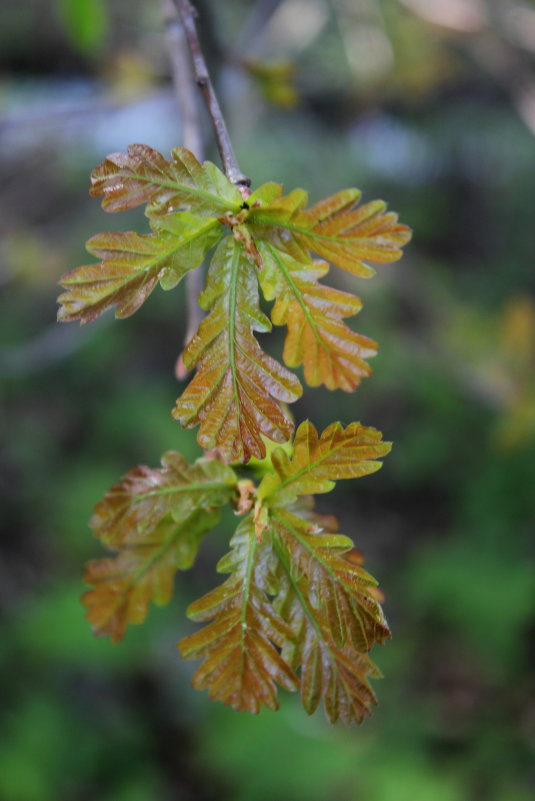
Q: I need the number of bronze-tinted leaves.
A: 11